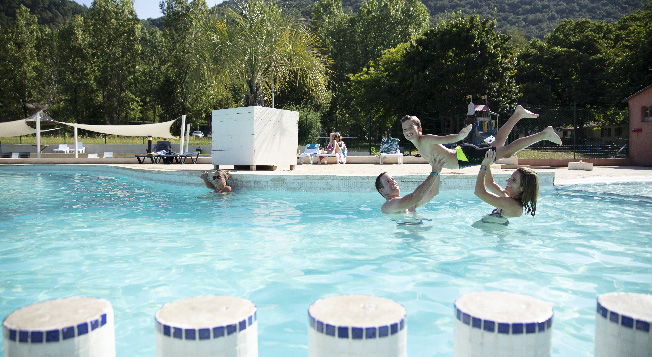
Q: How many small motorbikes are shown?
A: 0